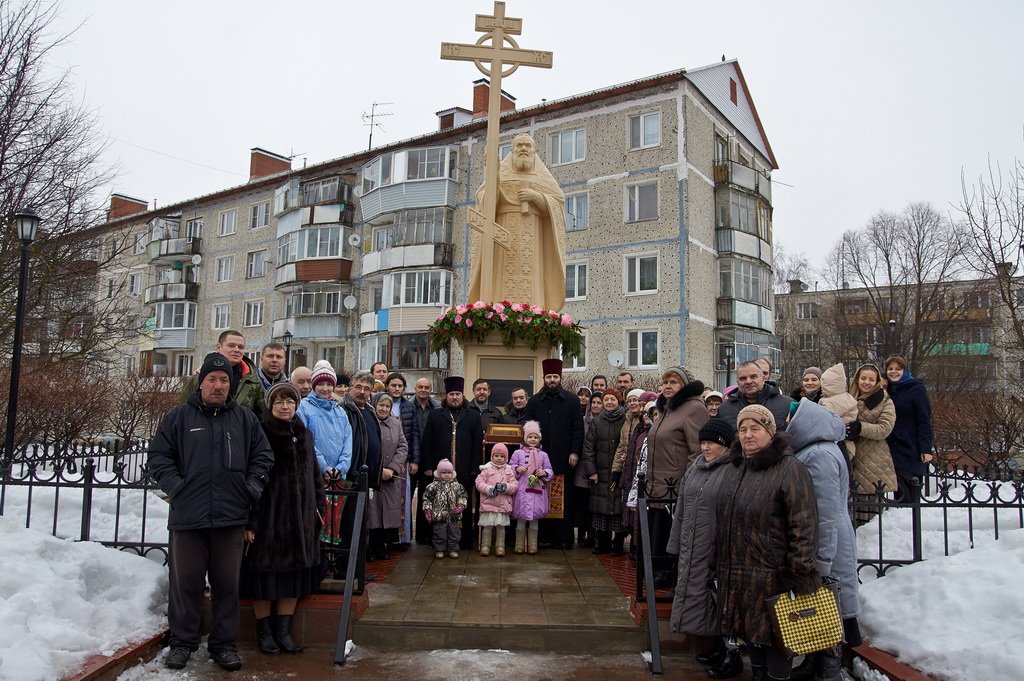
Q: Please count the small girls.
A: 3